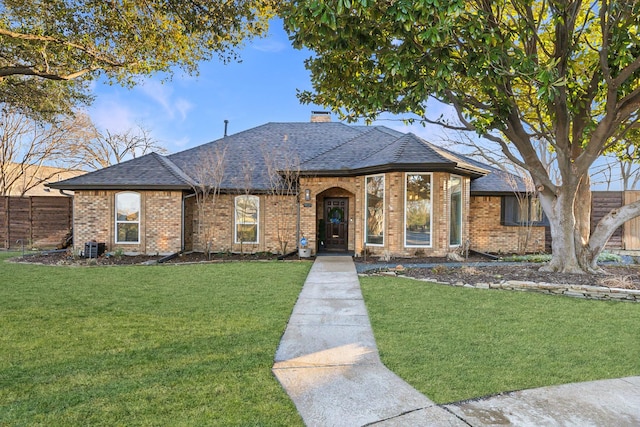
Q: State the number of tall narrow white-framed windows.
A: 5